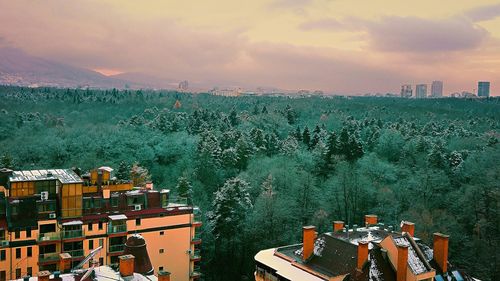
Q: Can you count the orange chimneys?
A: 11